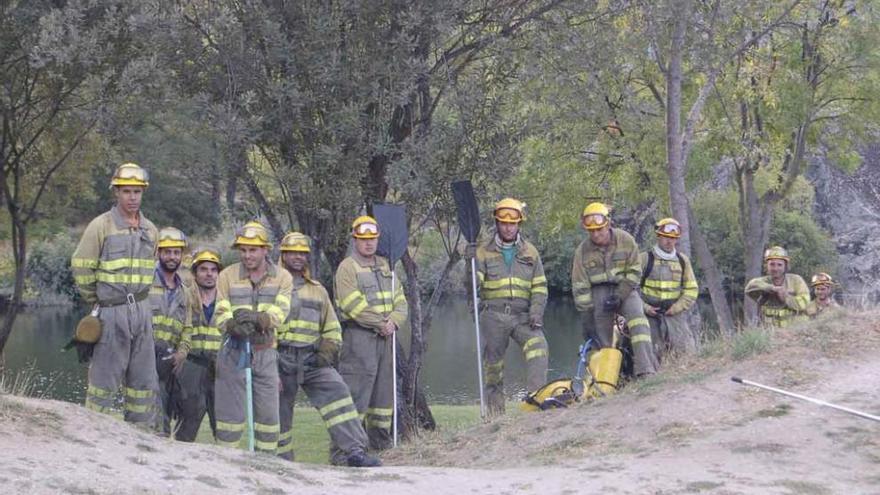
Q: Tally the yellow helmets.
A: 11